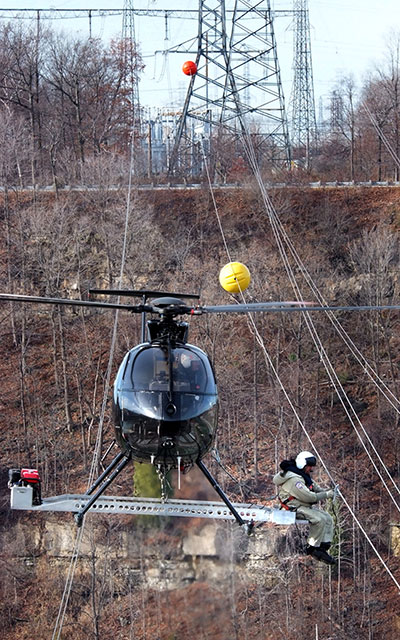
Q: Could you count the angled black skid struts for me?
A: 3